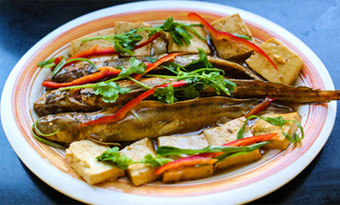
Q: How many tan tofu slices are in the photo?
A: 10